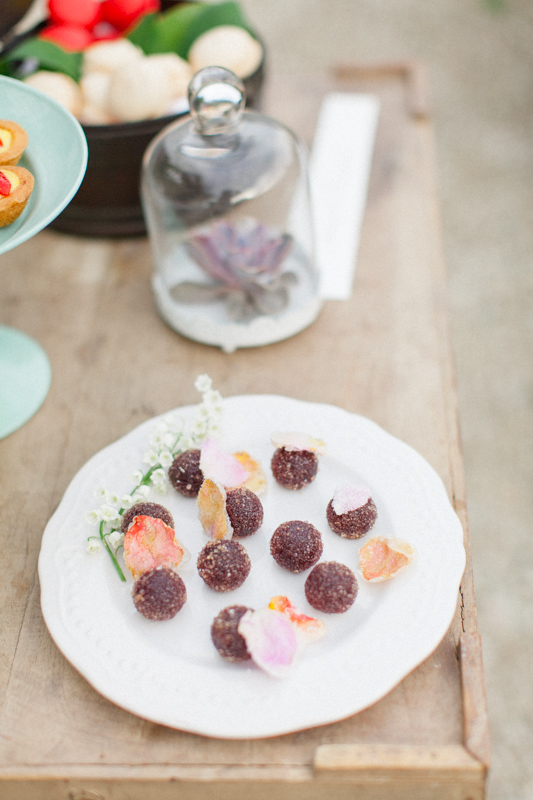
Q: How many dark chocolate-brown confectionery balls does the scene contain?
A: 10